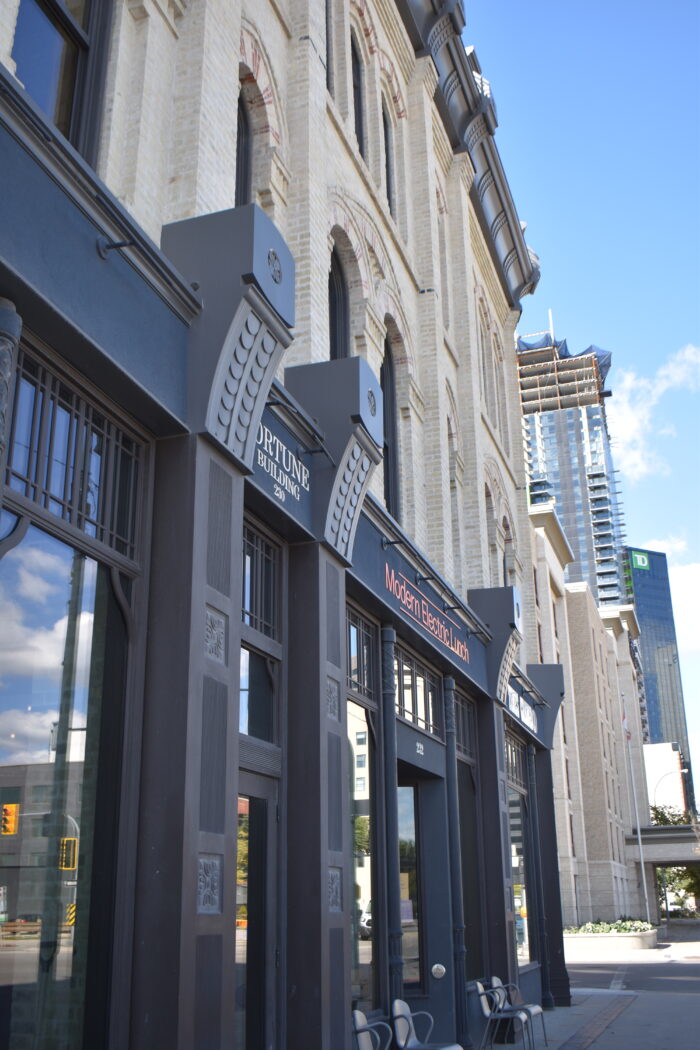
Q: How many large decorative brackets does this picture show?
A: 4